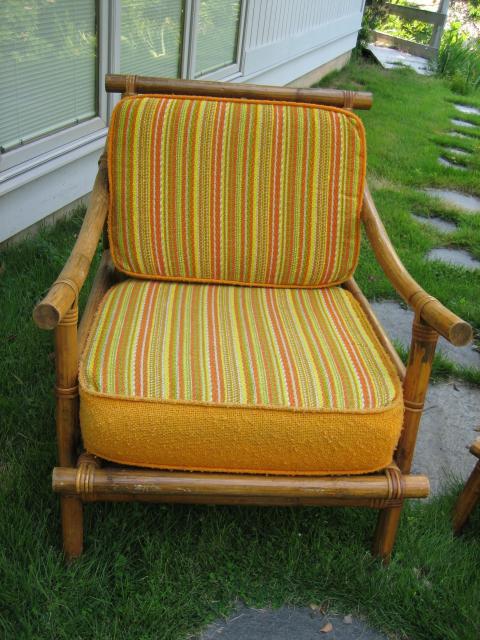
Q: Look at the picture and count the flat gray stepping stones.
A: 11